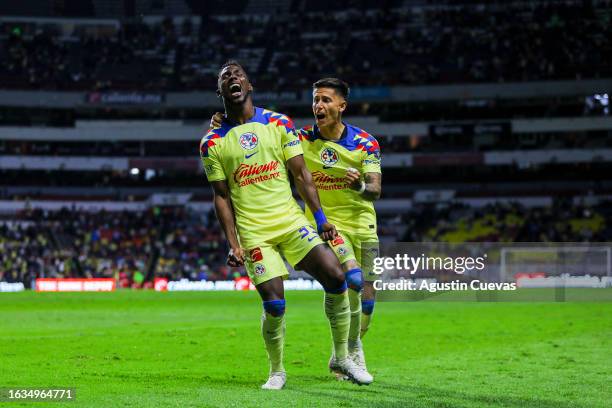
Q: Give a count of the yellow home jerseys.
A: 2